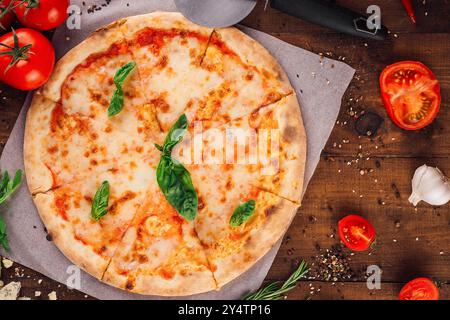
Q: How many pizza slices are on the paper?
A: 8